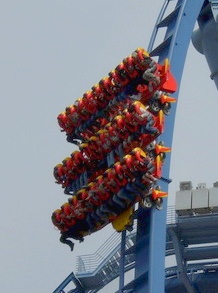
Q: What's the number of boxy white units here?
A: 3